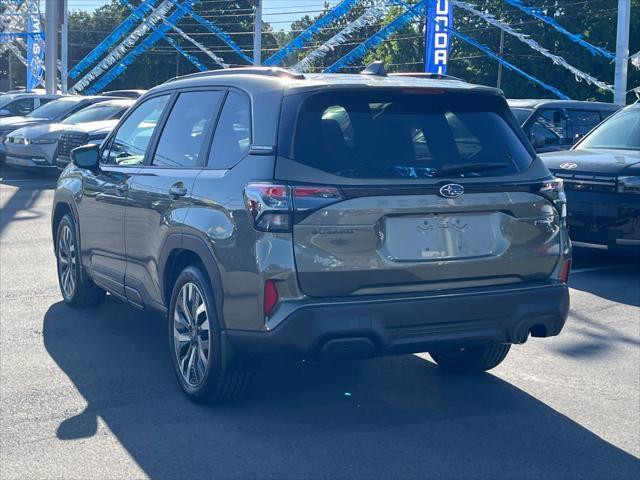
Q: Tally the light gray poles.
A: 4